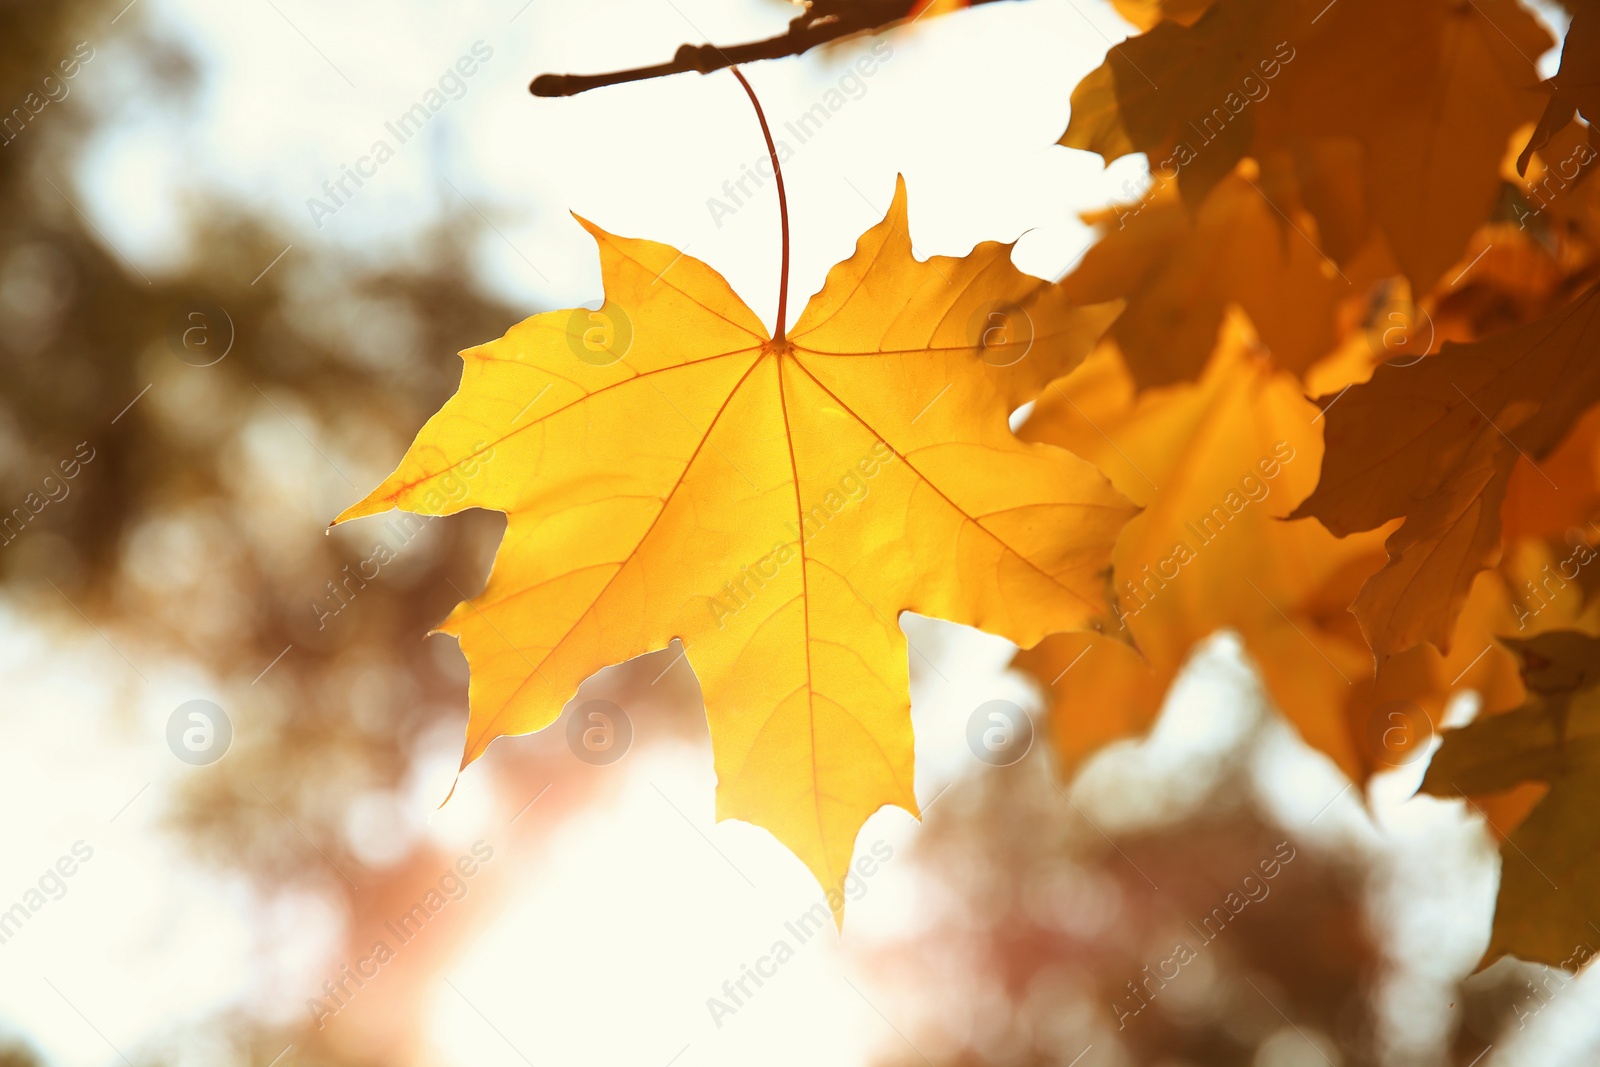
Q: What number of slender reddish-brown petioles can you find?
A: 1